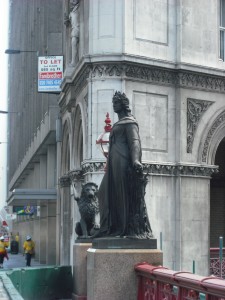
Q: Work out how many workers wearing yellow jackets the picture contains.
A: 2